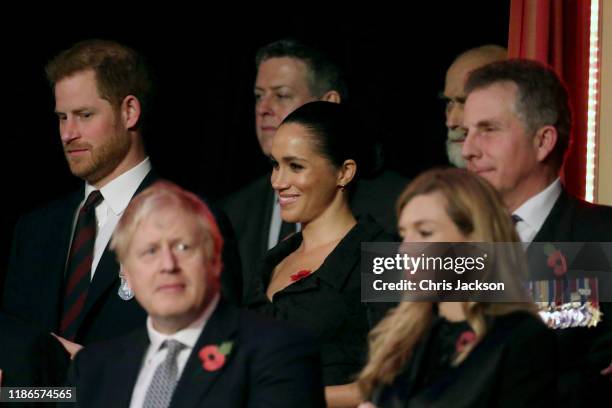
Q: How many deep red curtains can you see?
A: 1